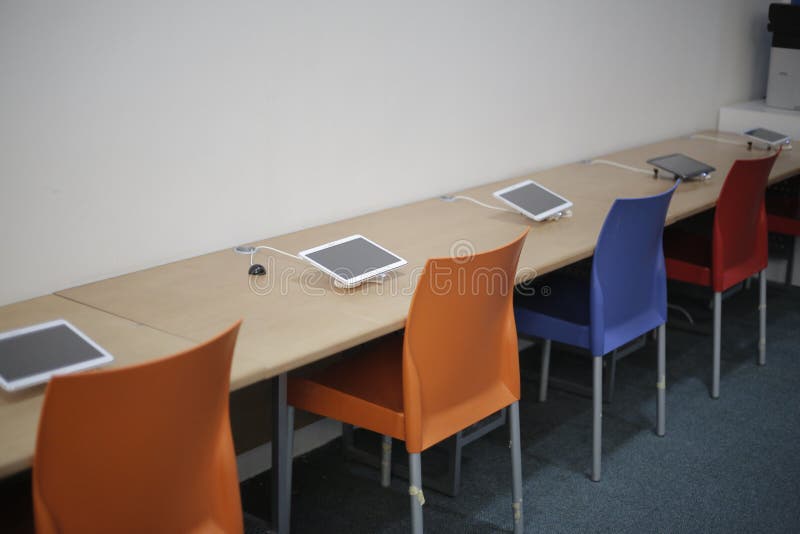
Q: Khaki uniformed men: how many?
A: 0